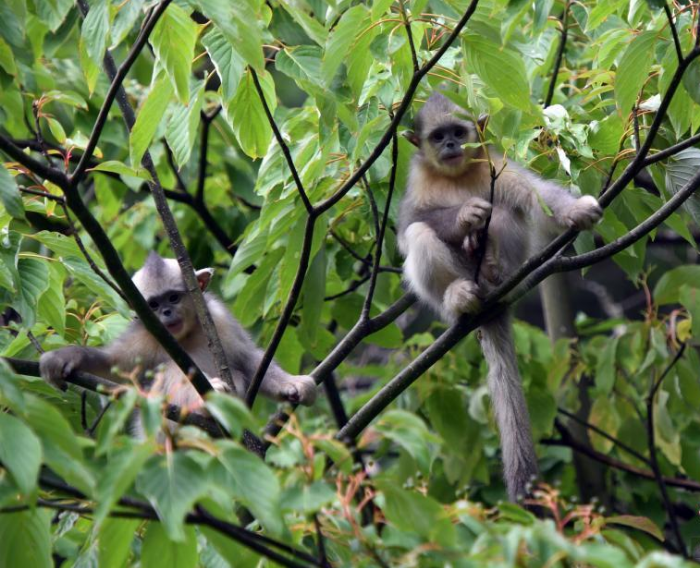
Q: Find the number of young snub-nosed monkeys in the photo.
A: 2